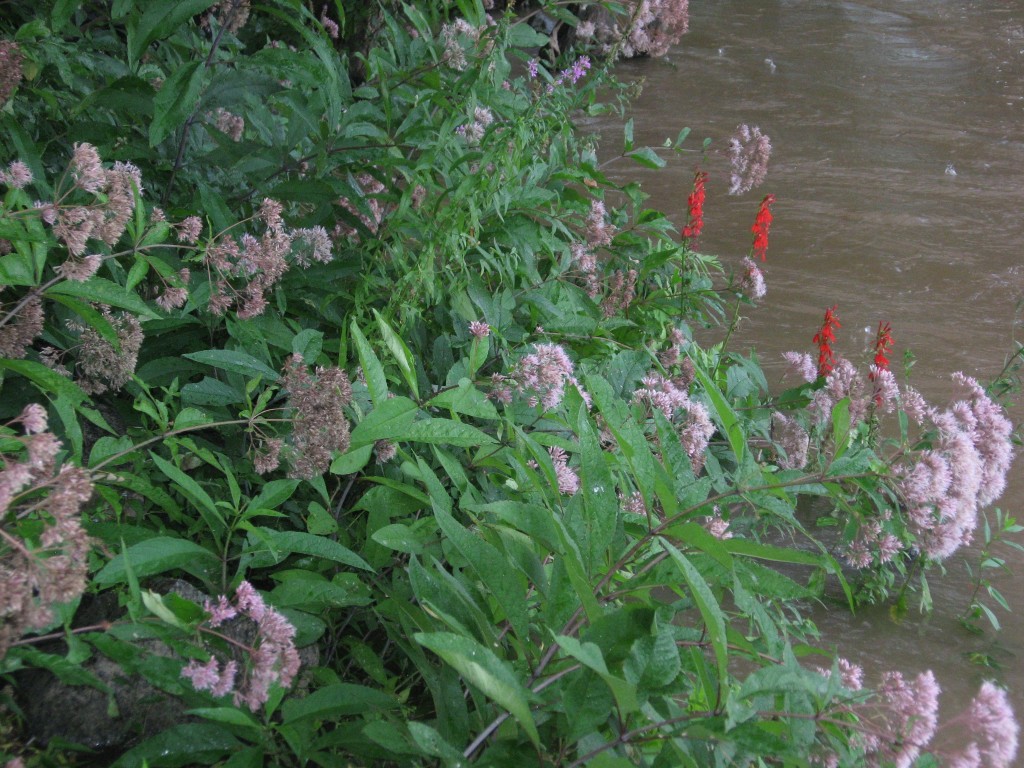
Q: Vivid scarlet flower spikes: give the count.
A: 4